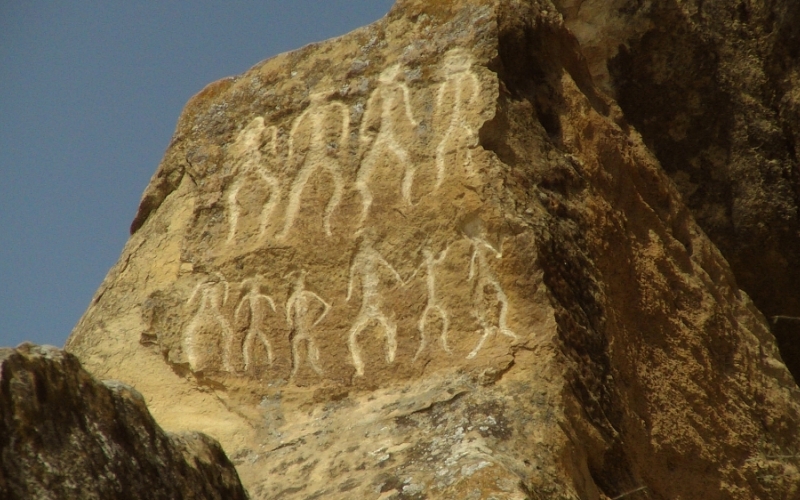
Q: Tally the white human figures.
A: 10